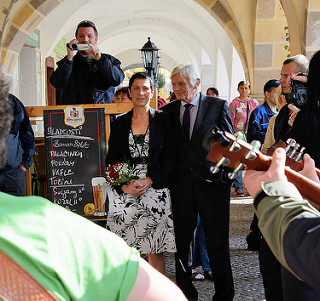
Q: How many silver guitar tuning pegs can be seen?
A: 7